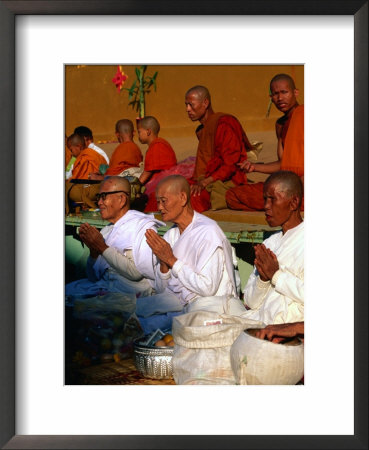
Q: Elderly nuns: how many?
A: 3